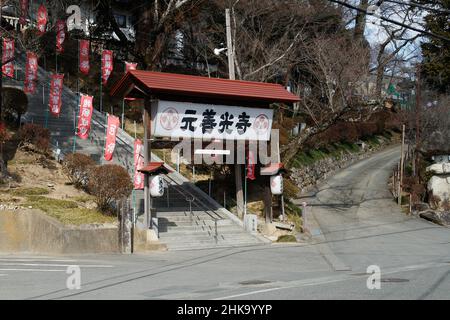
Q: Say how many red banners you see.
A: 13